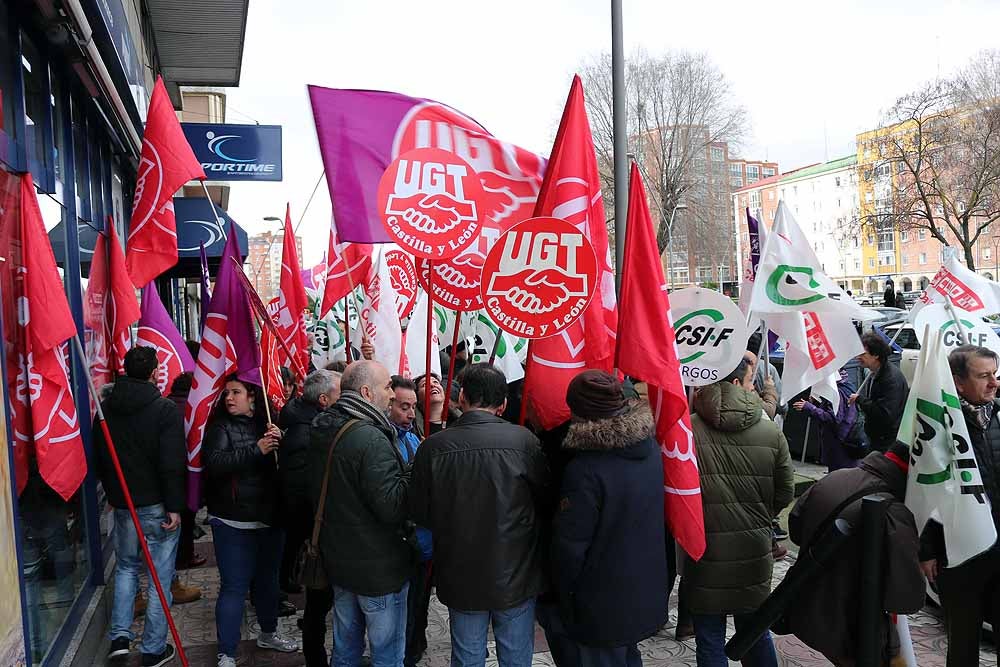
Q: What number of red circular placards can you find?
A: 4